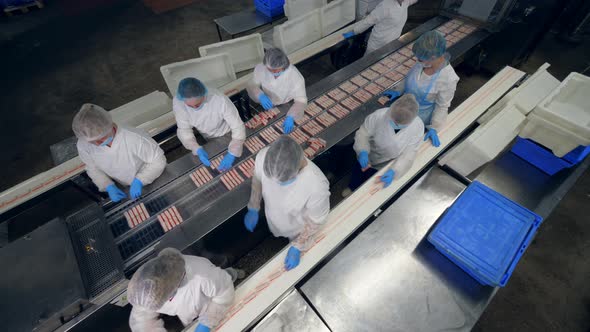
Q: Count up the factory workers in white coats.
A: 8